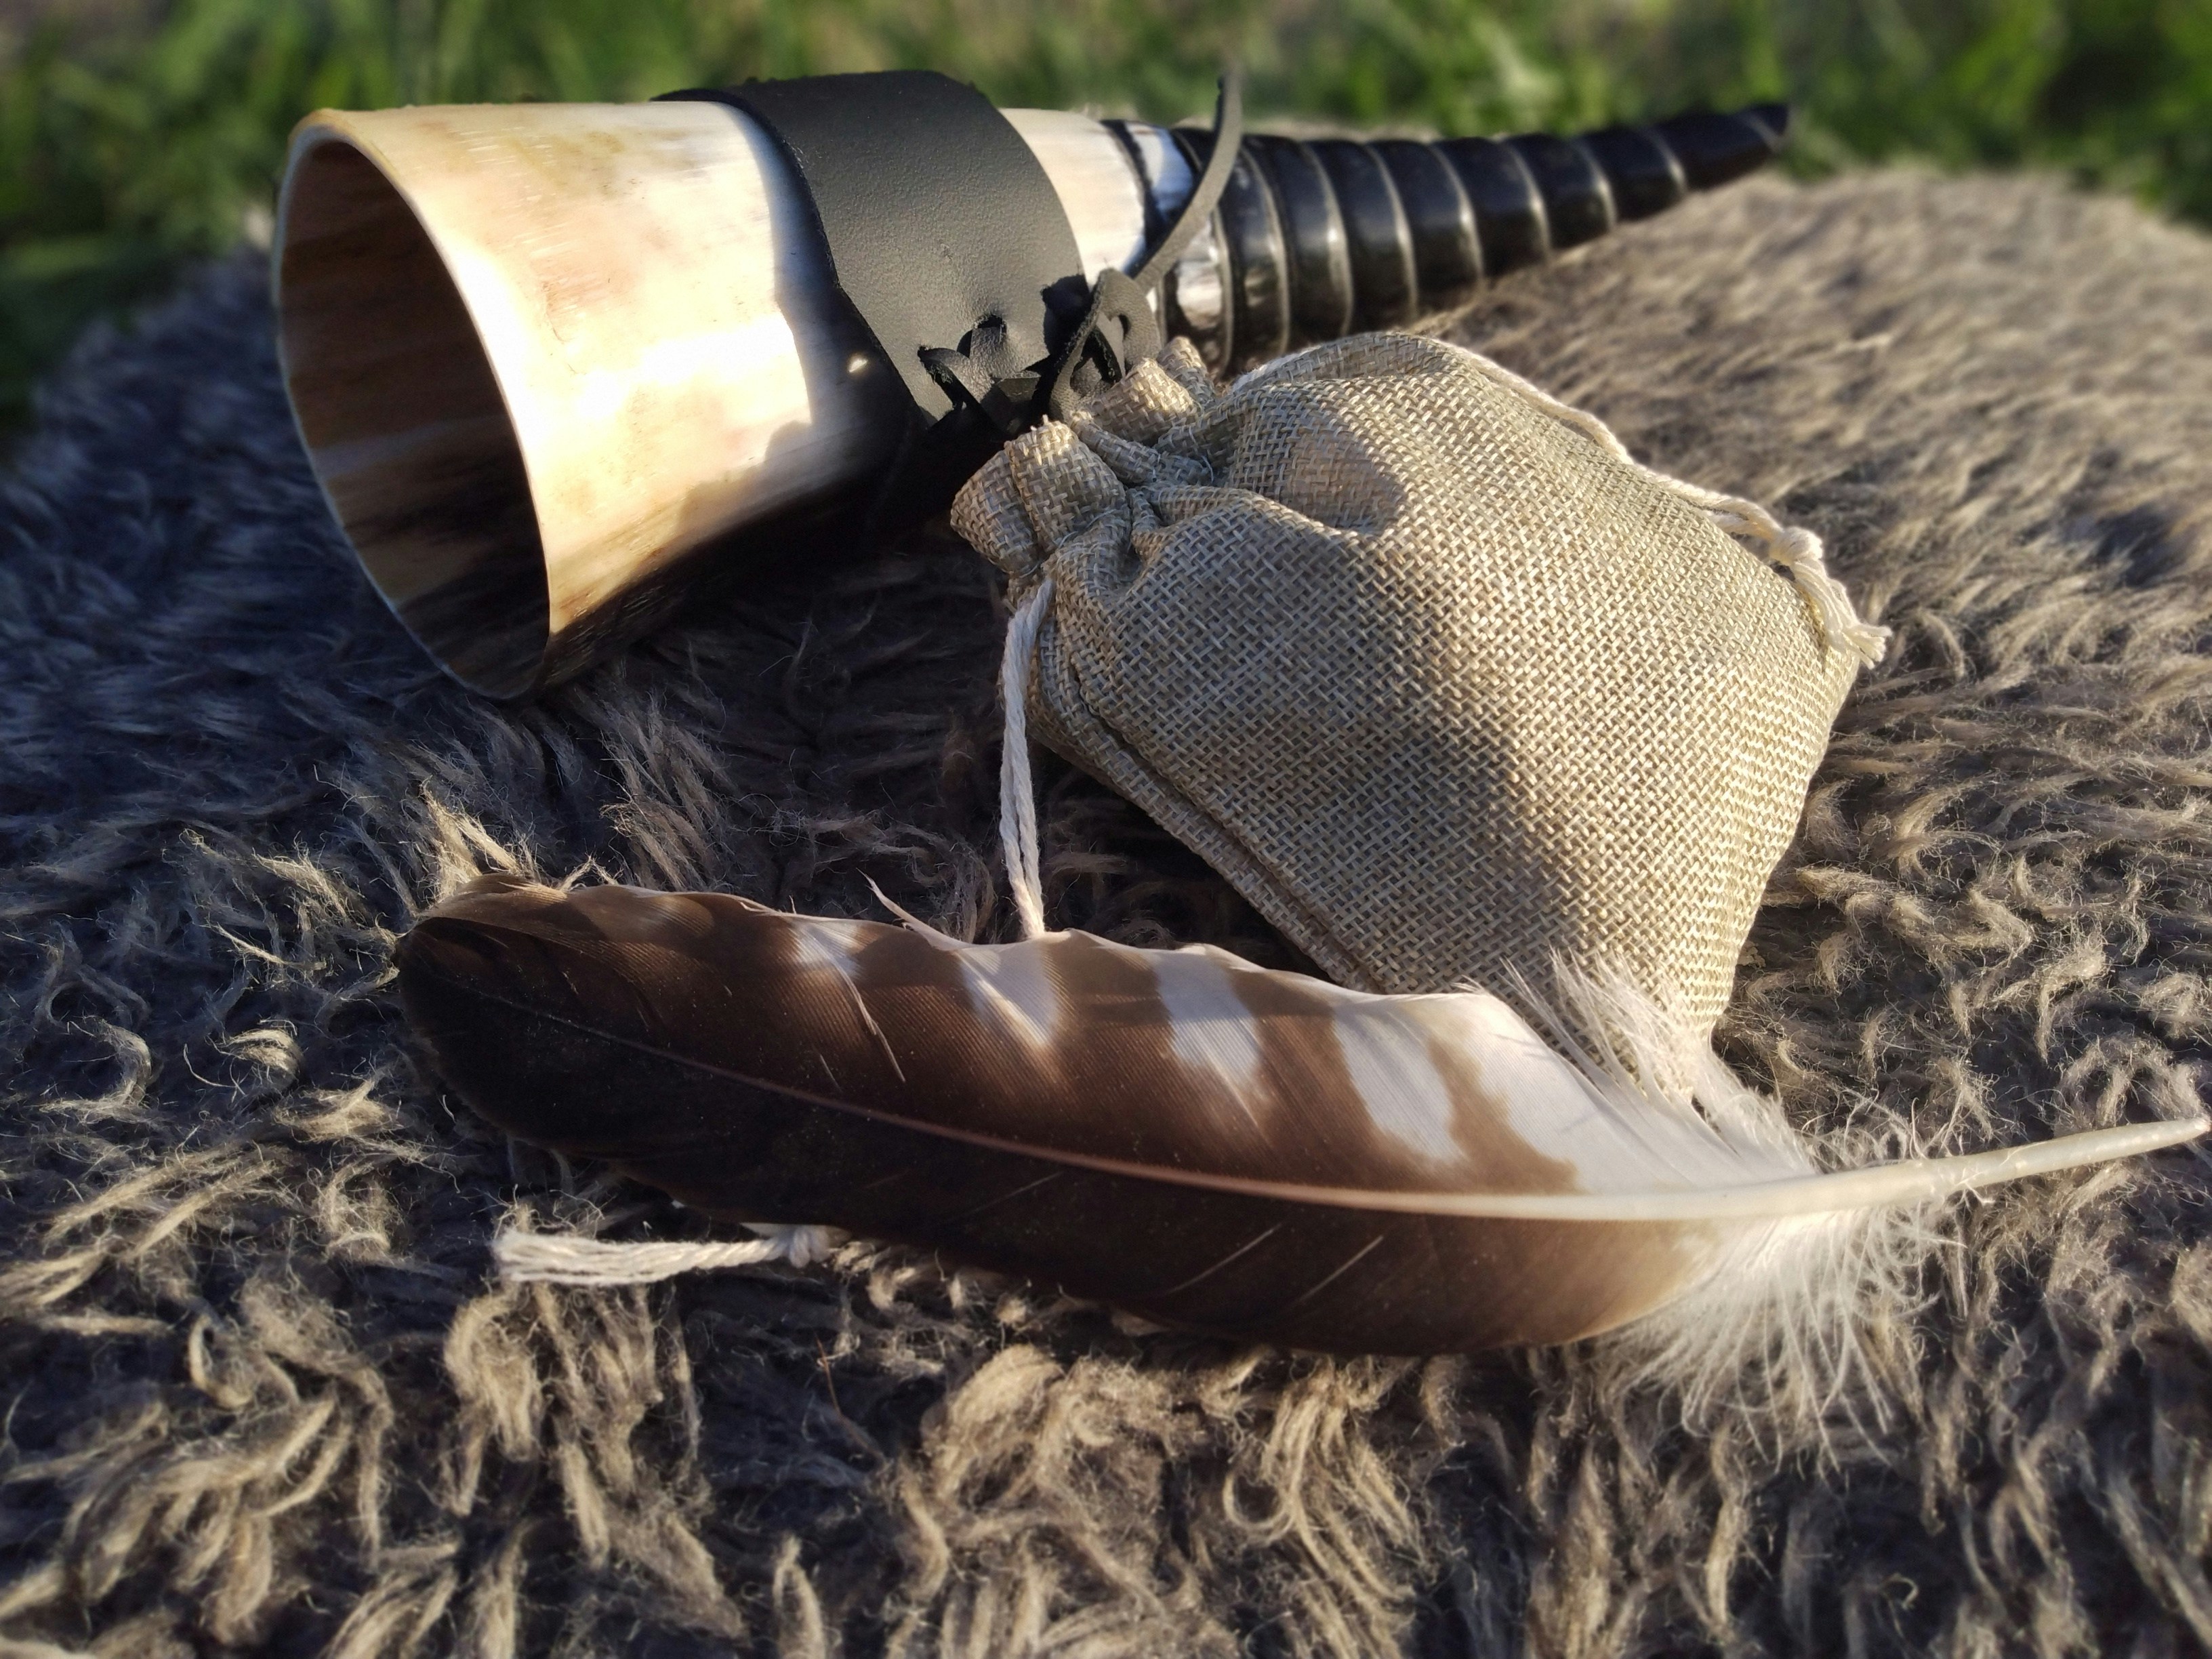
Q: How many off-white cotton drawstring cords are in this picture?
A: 2